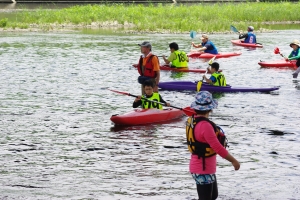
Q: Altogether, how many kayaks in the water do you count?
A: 6